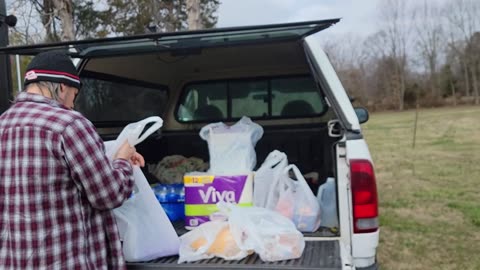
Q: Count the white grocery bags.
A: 6